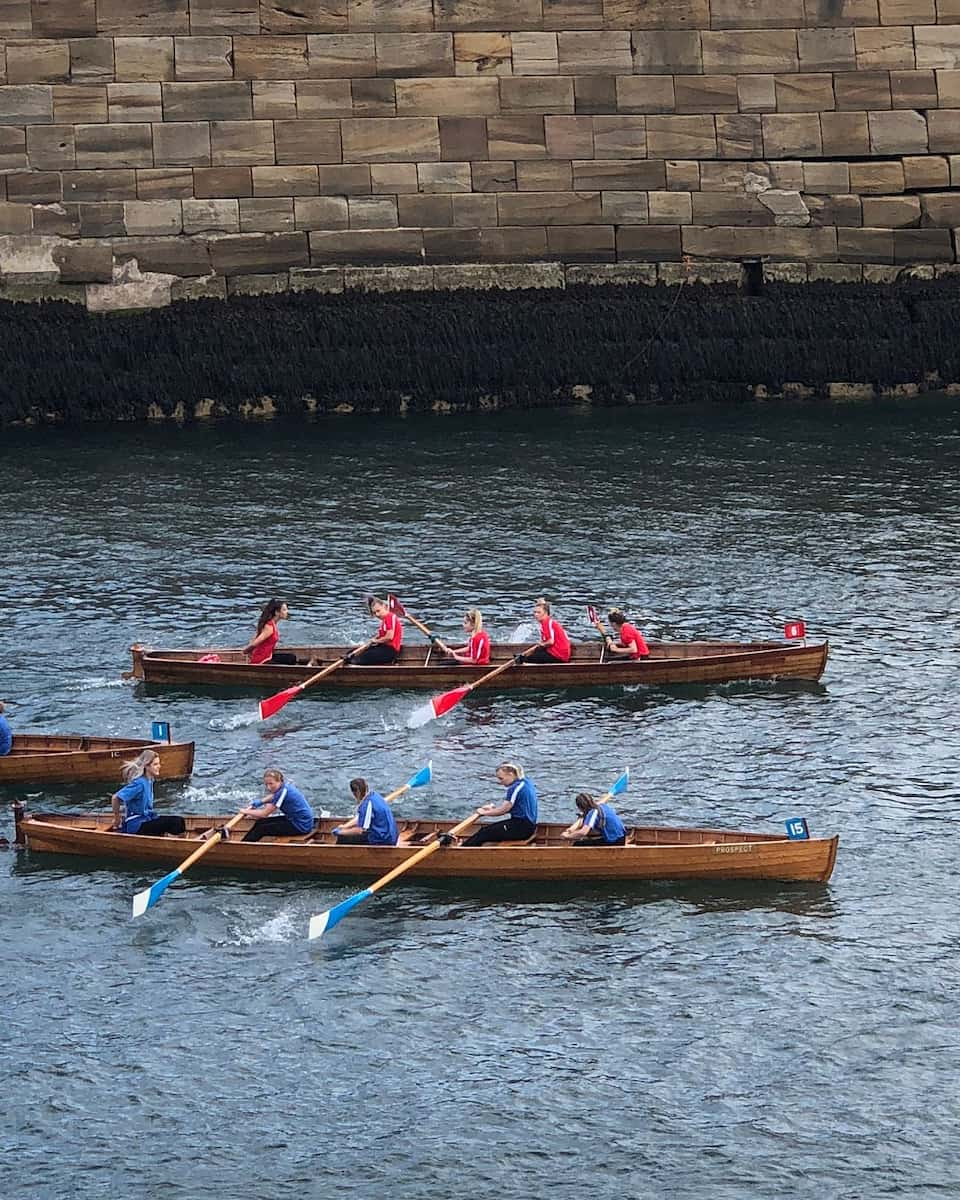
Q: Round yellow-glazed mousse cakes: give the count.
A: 0